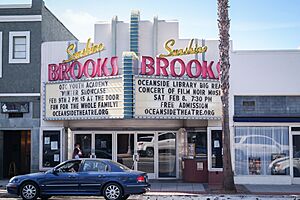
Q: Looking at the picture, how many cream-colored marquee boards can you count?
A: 2